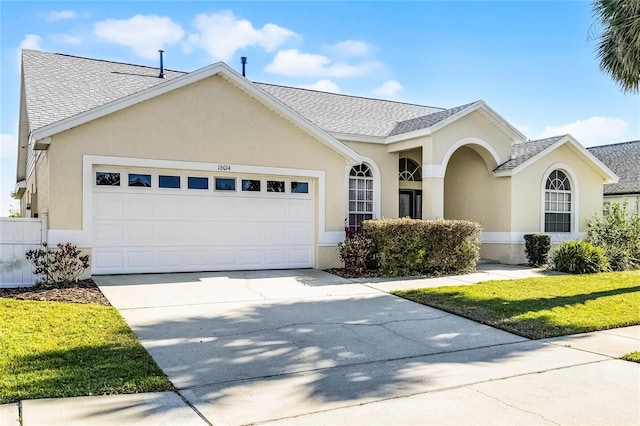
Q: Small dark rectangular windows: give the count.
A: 8